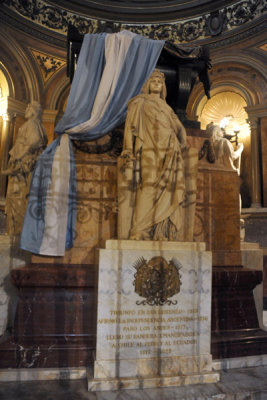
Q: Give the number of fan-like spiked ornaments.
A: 2